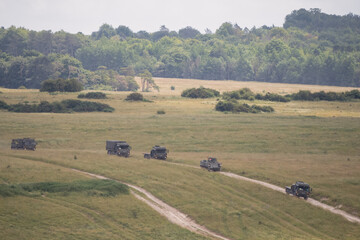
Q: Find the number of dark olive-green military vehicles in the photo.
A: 5